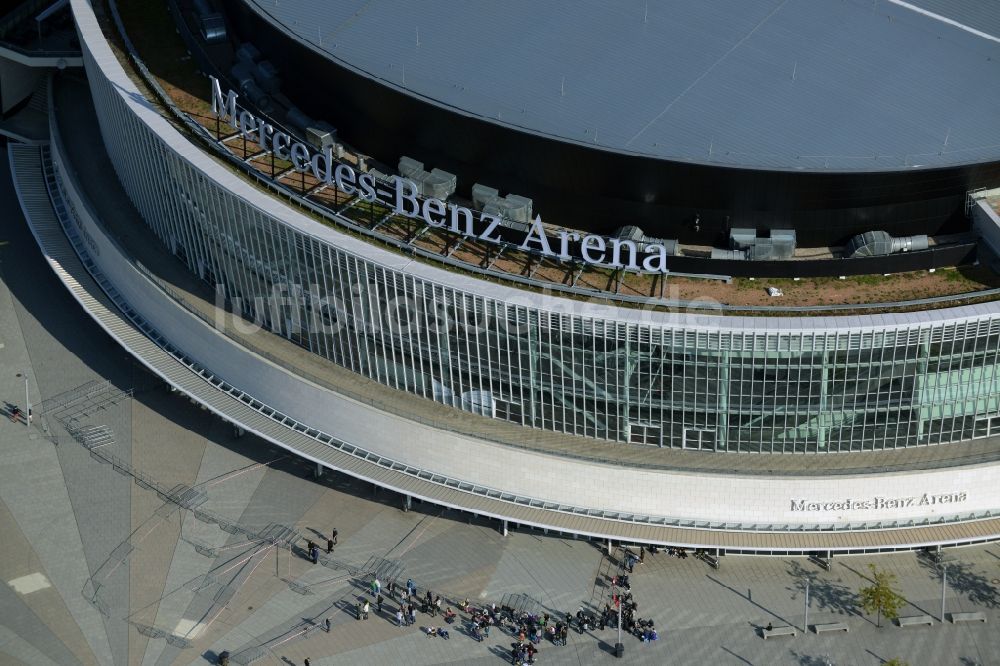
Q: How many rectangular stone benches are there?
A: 4